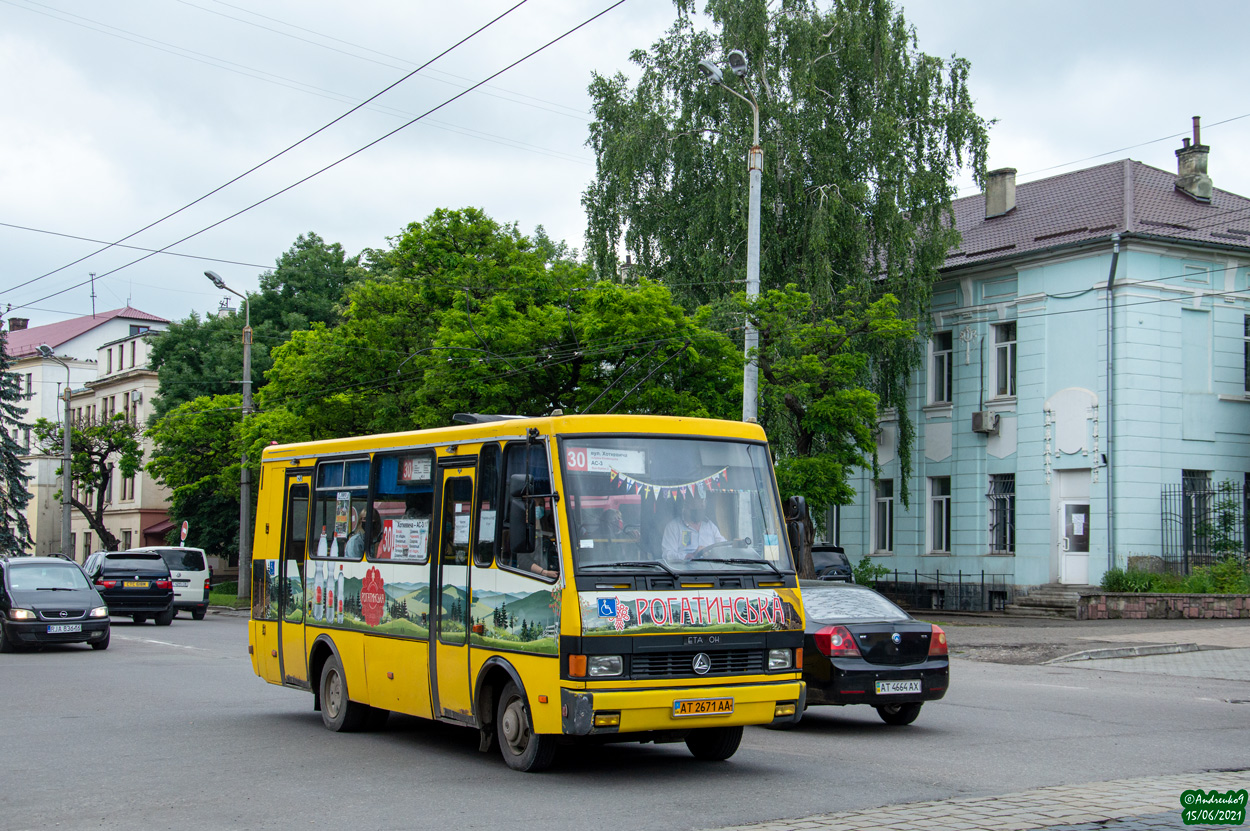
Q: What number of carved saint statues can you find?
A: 0